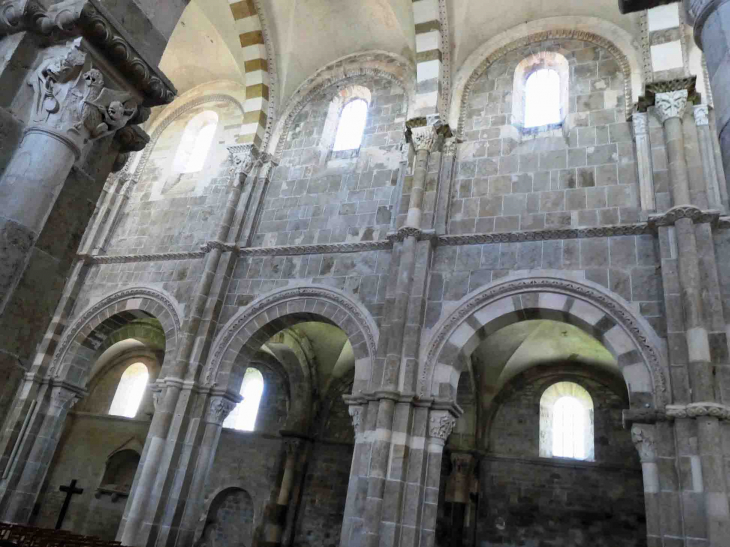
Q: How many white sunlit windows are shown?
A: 6